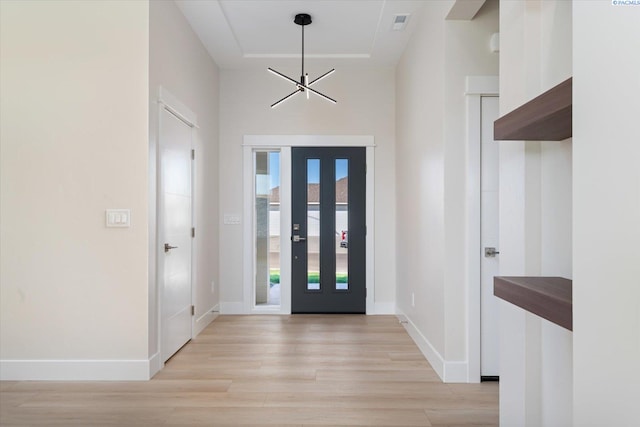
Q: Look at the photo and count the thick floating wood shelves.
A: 2